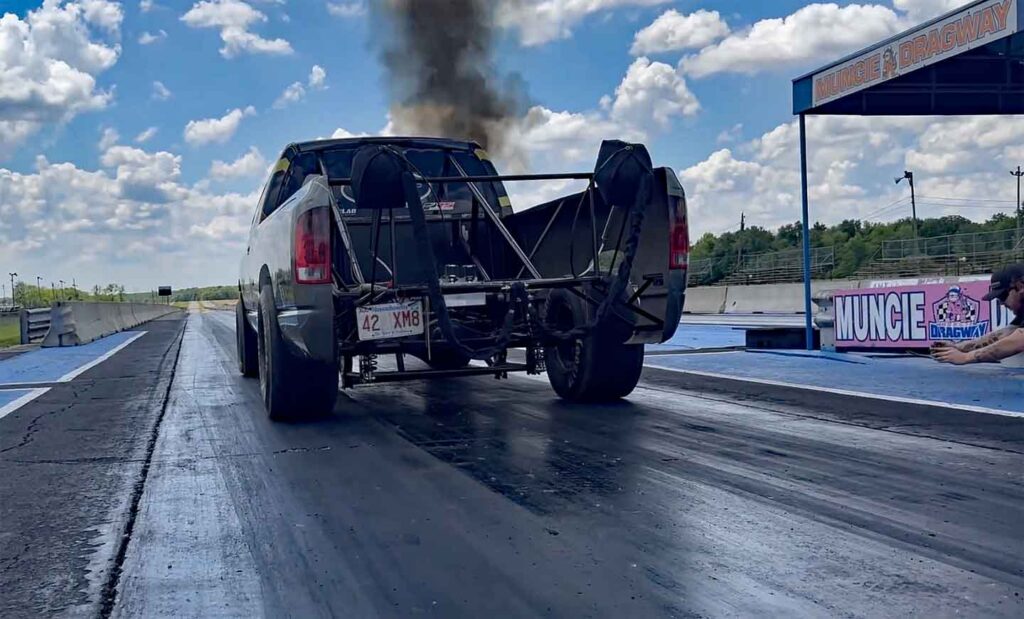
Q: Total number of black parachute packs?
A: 2